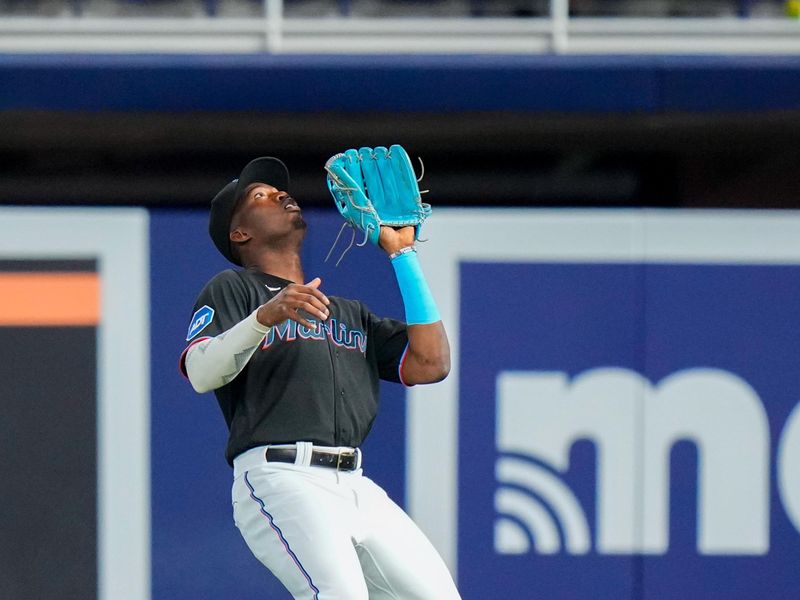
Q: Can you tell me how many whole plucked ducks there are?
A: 0